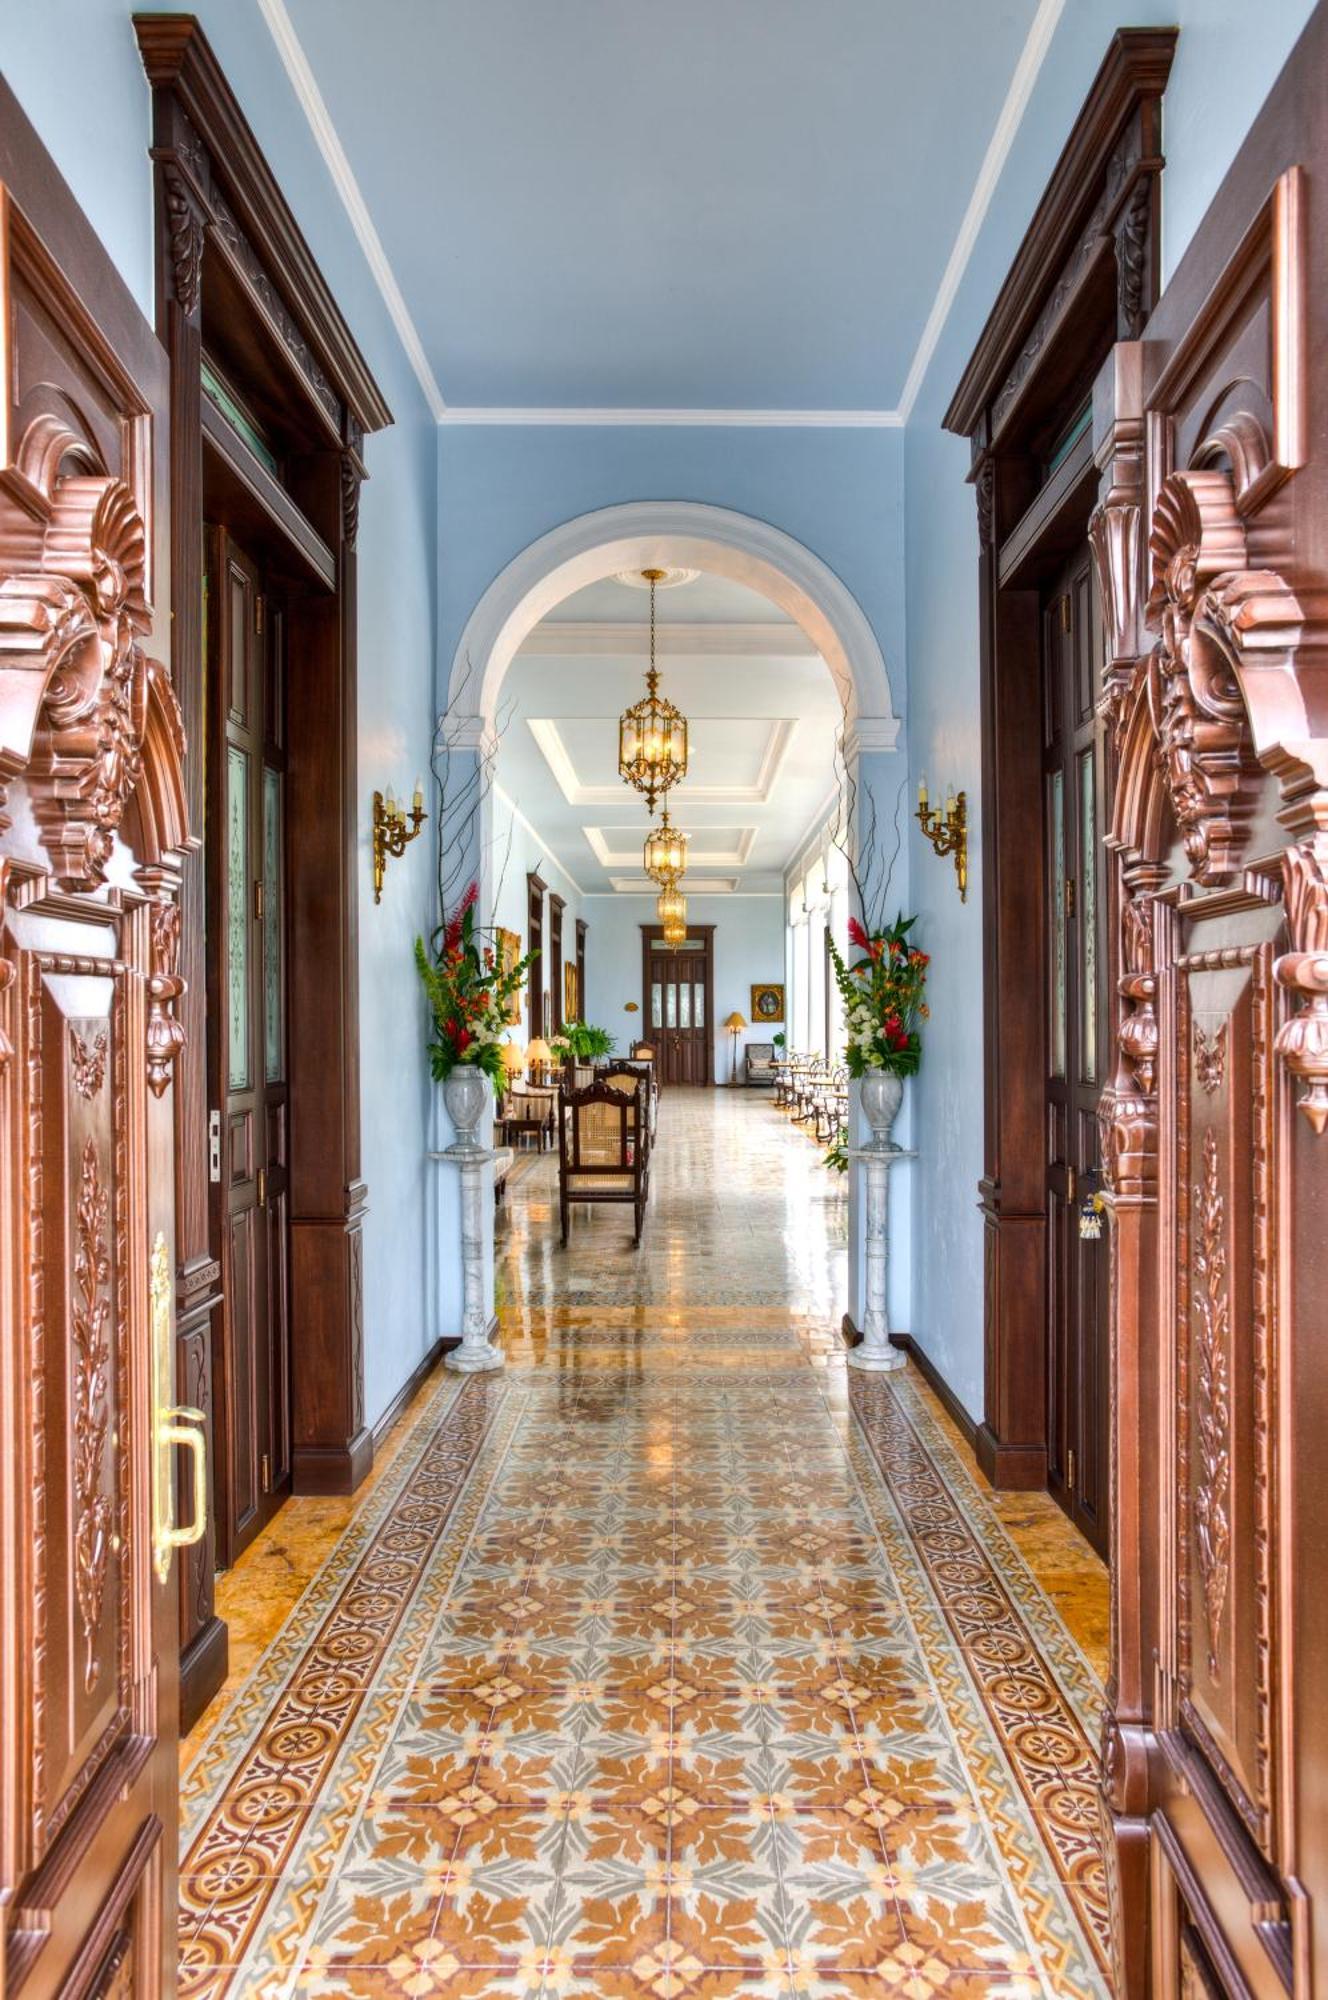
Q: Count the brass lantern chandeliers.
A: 4